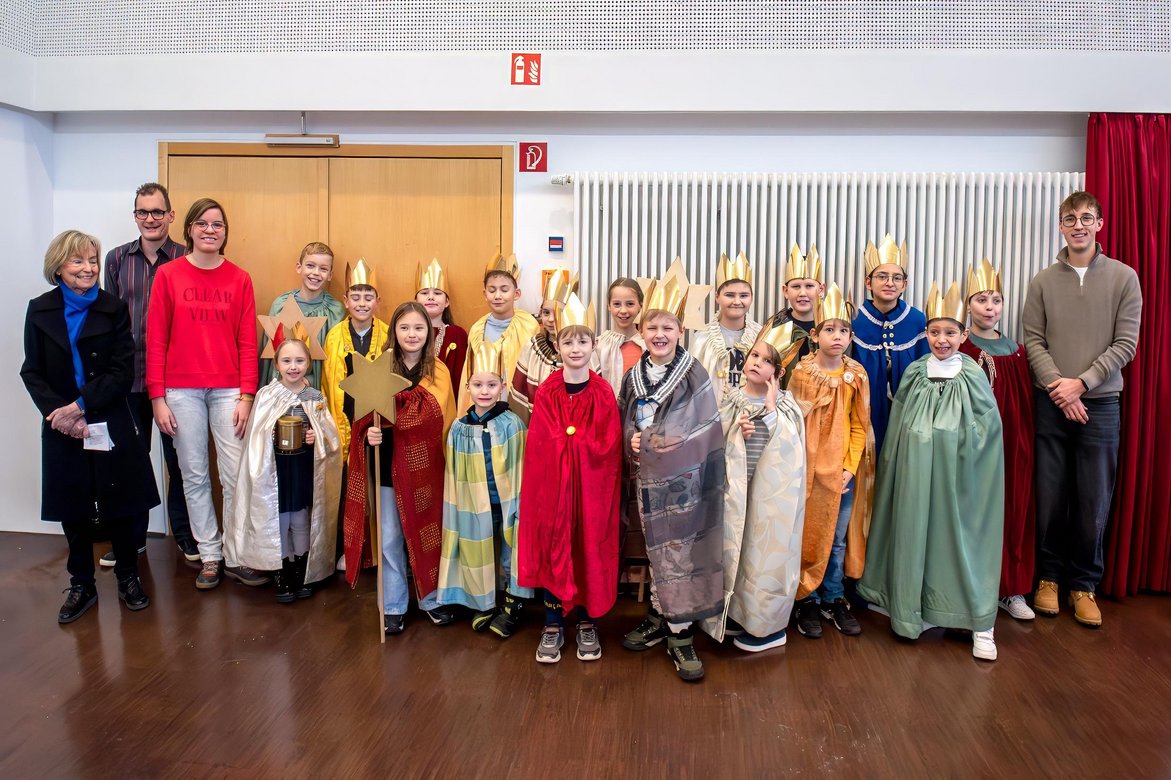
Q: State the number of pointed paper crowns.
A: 15